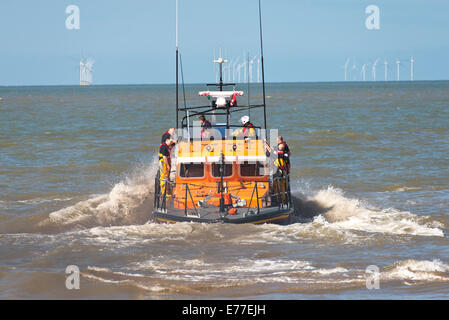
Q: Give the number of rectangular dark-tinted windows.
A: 3